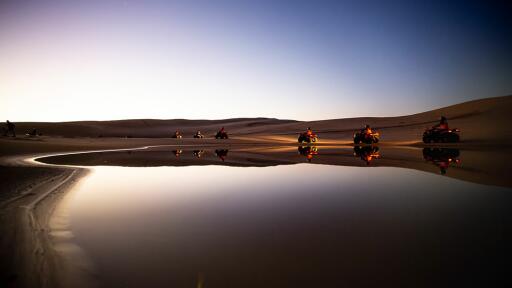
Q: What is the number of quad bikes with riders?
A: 6